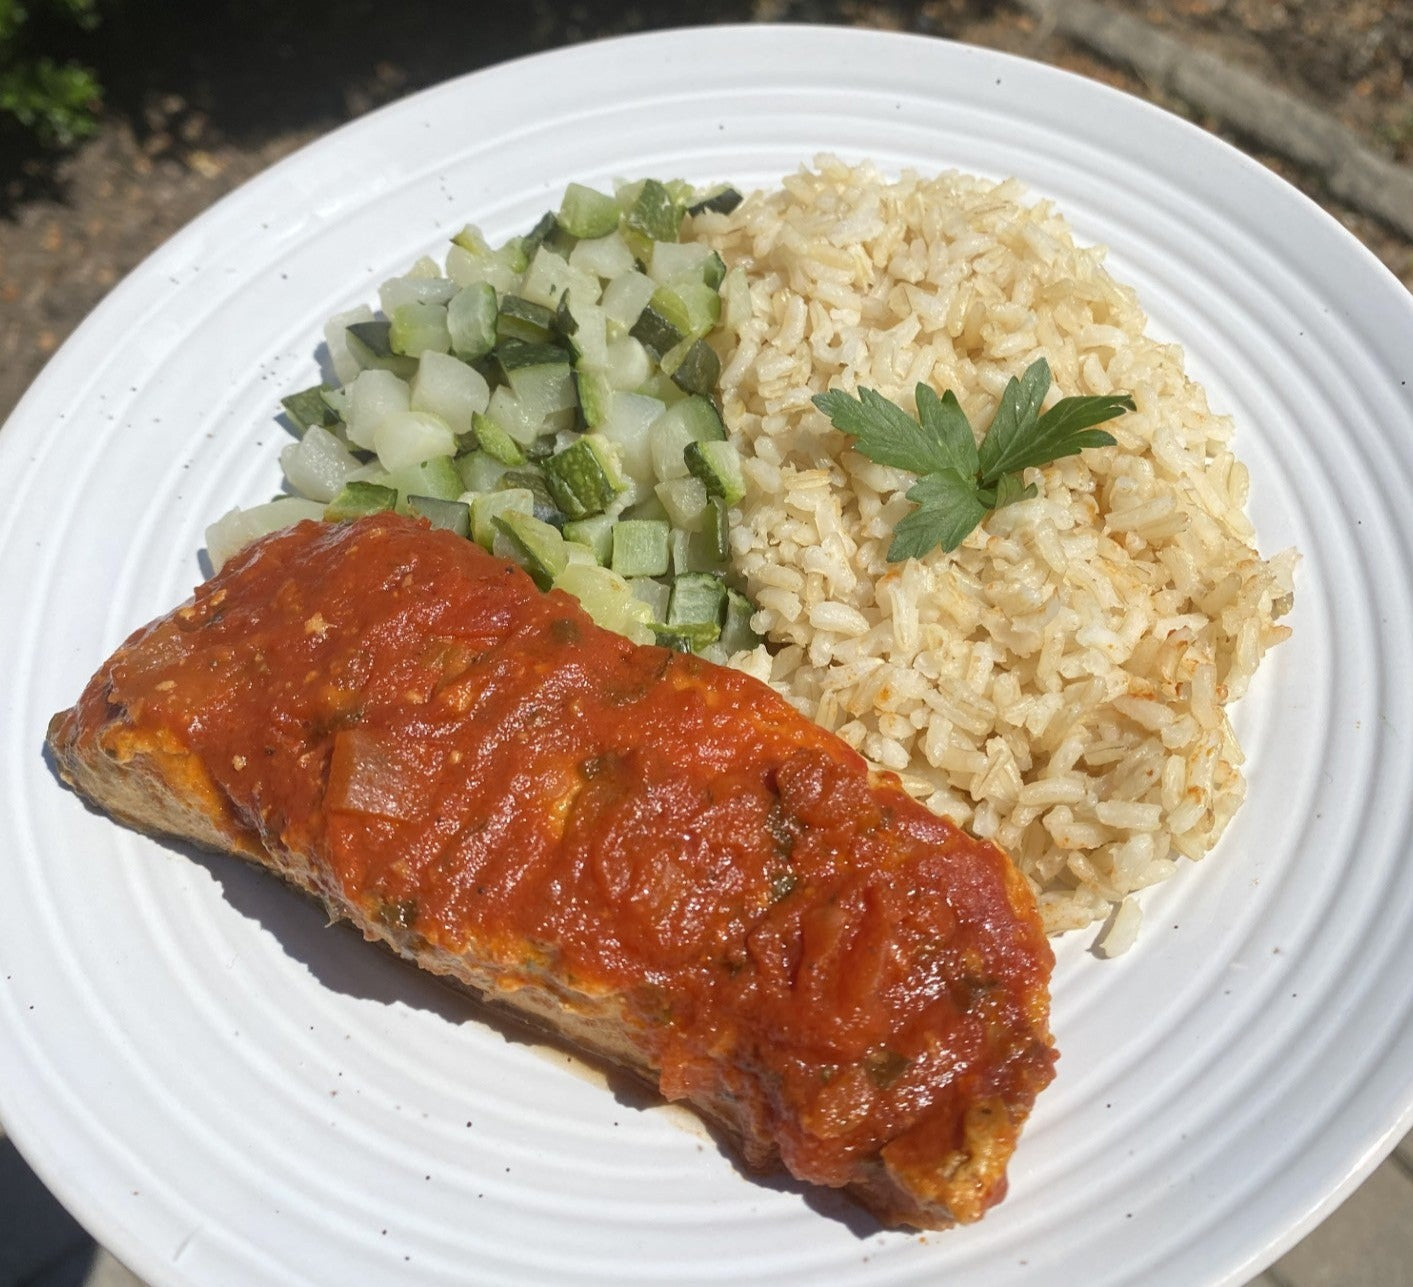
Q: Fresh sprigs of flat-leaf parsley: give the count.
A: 1